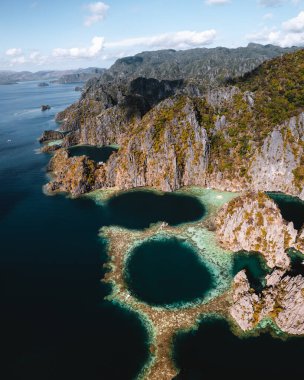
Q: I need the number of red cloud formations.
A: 0